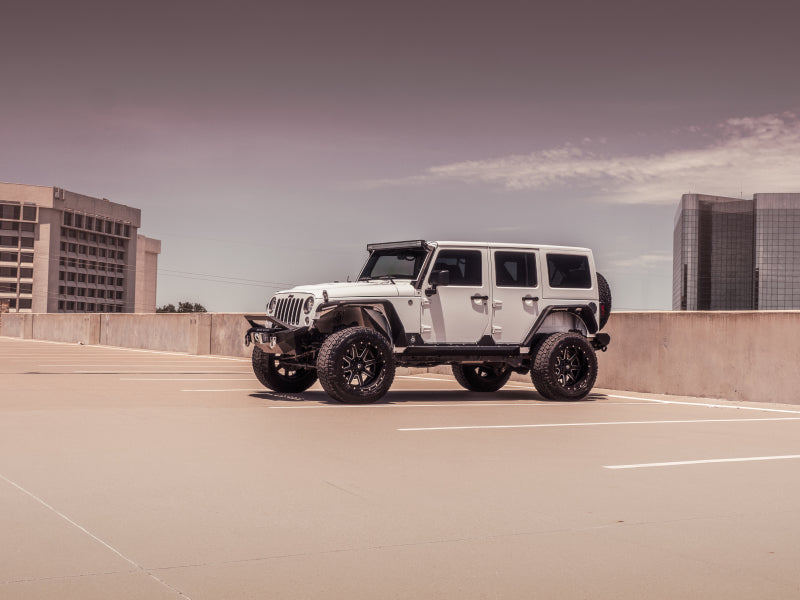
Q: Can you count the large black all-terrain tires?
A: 5